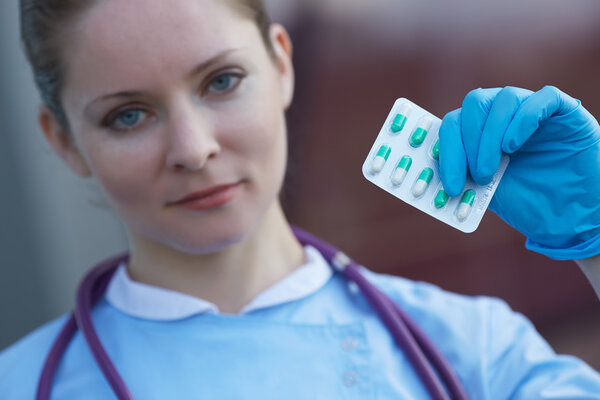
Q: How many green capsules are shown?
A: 8